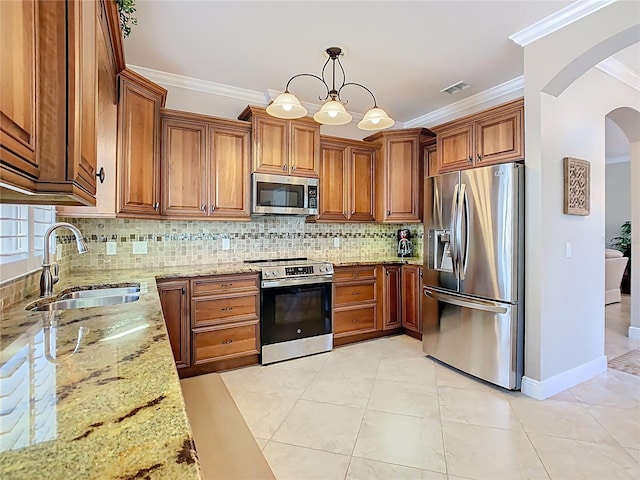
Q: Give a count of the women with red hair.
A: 0